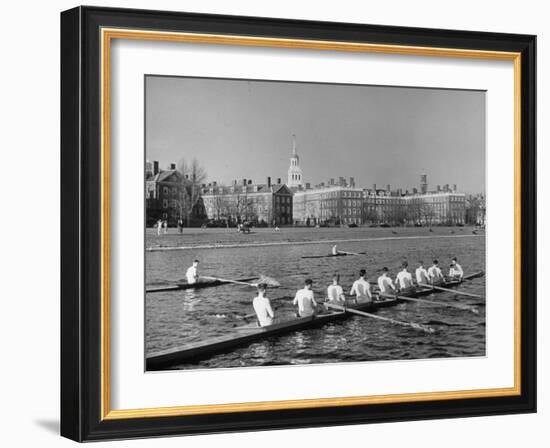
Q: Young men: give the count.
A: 11